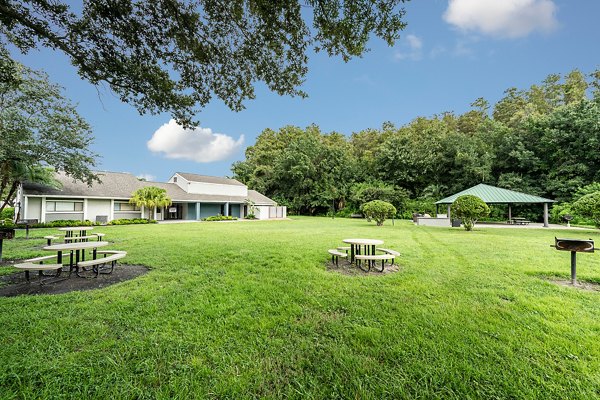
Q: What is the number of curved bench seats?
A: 12